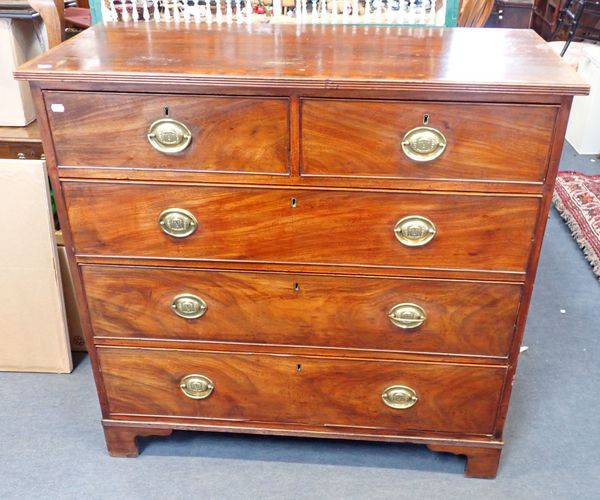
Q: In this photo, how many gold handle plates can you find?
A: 8